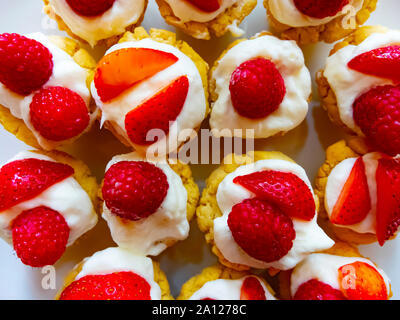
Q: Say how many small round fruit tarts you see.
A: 14